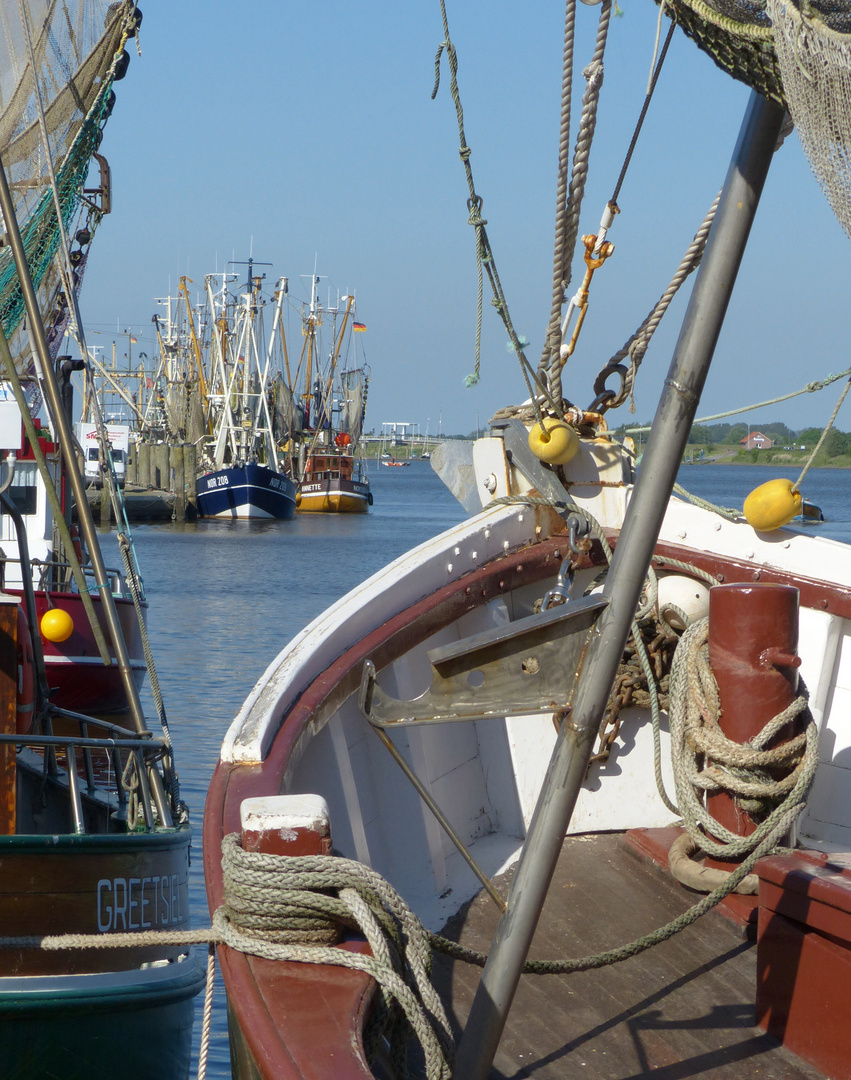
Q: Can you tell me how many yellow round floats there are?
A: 3